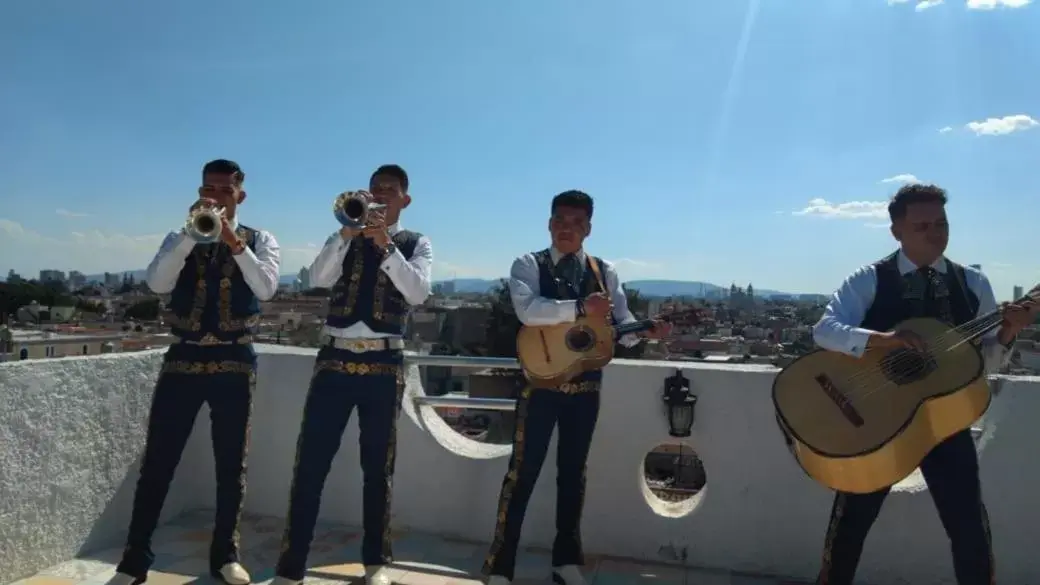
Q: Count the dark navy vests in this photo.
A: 4